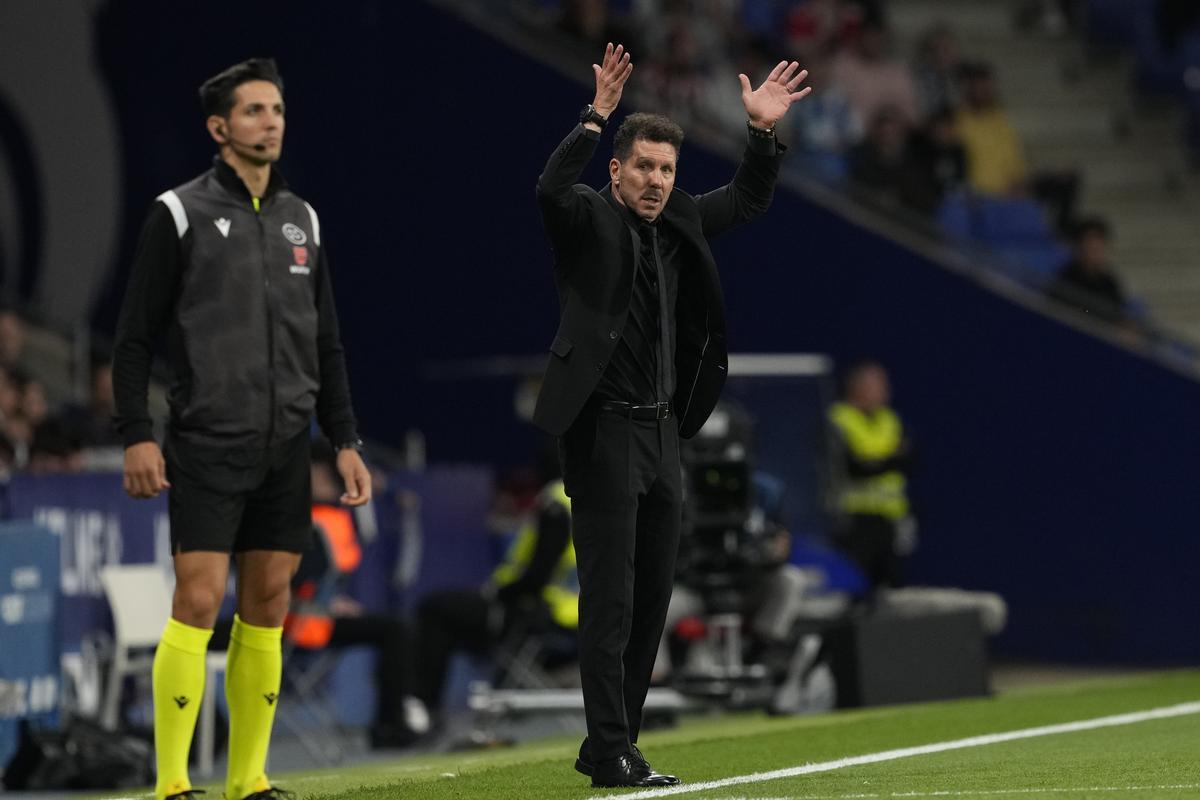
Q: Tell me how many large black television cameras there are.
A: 1